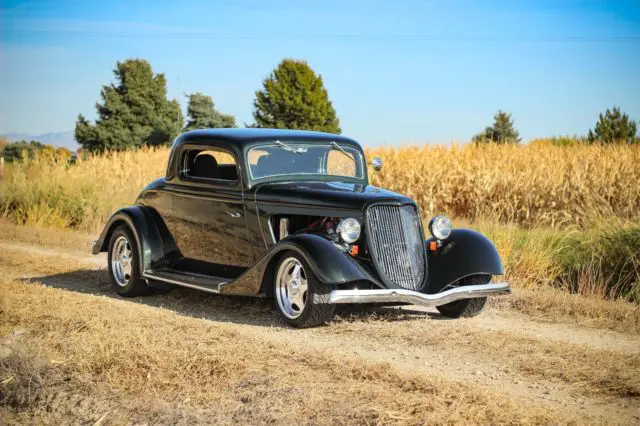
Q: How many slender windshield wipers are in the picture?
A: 2